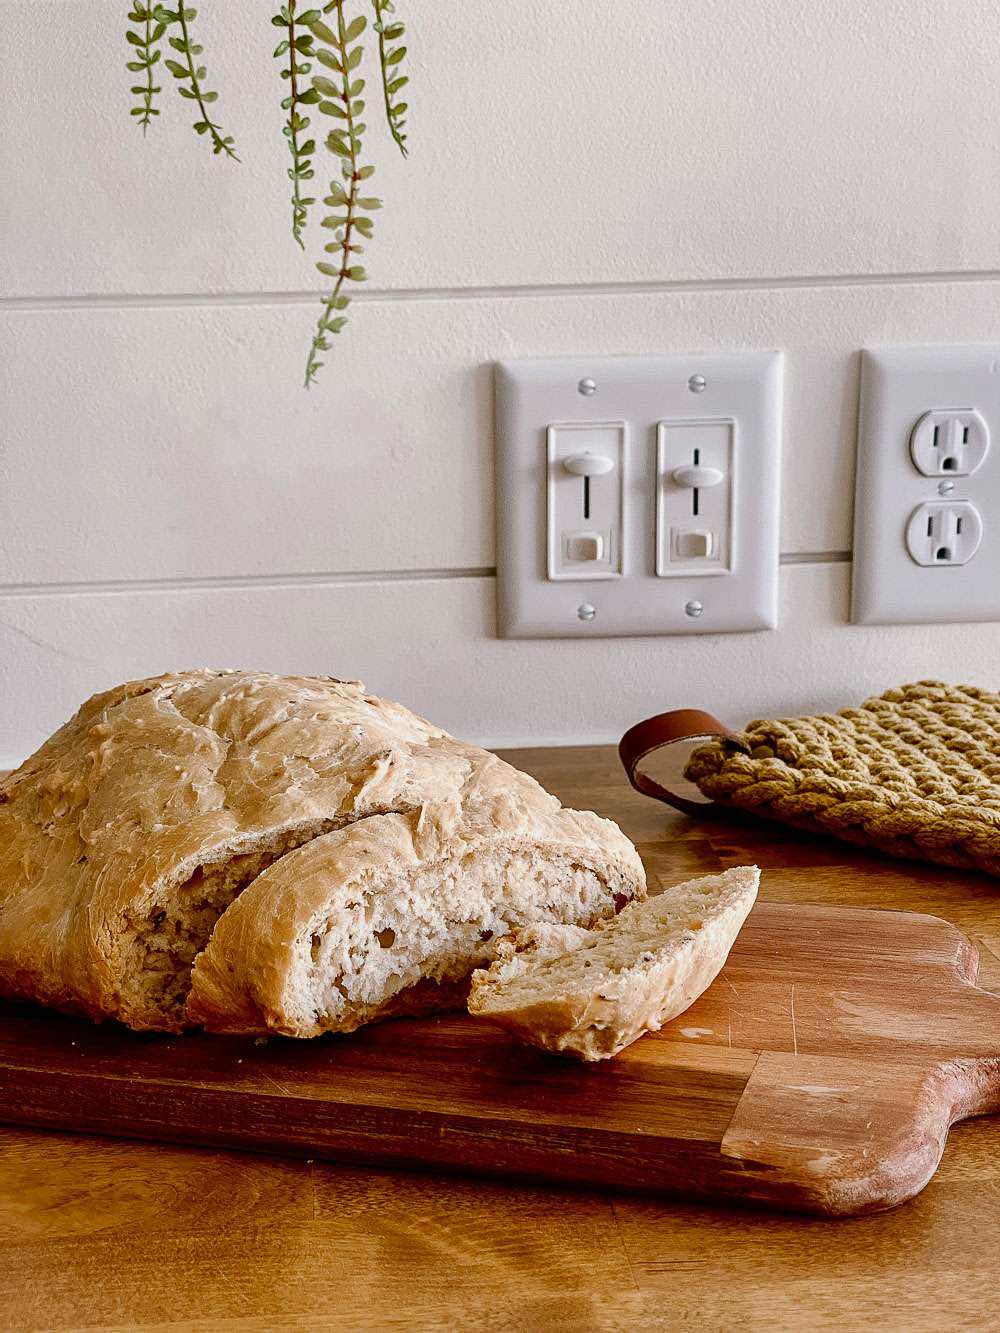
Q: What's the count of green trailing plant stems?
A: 5